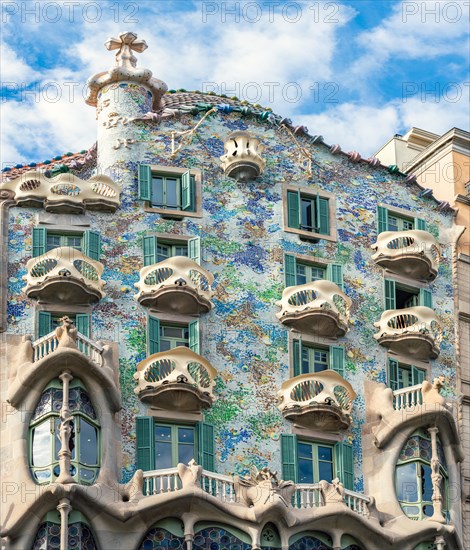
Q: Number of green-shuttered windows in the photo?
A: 13